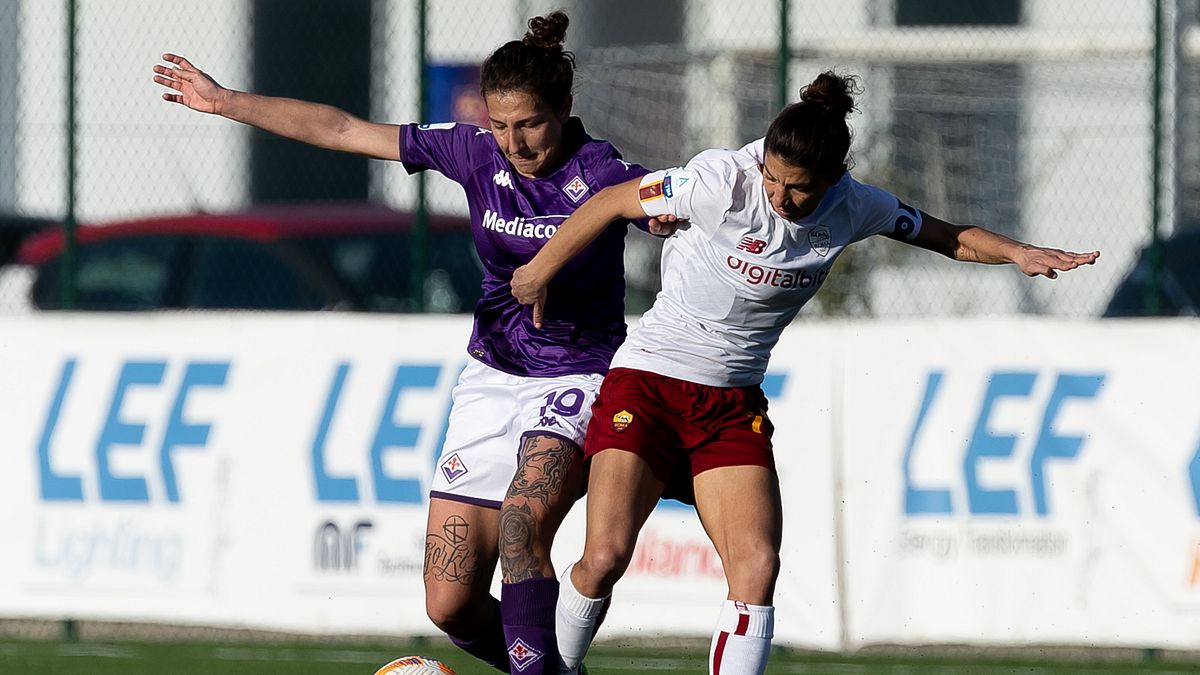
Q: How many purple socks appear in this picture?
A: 2